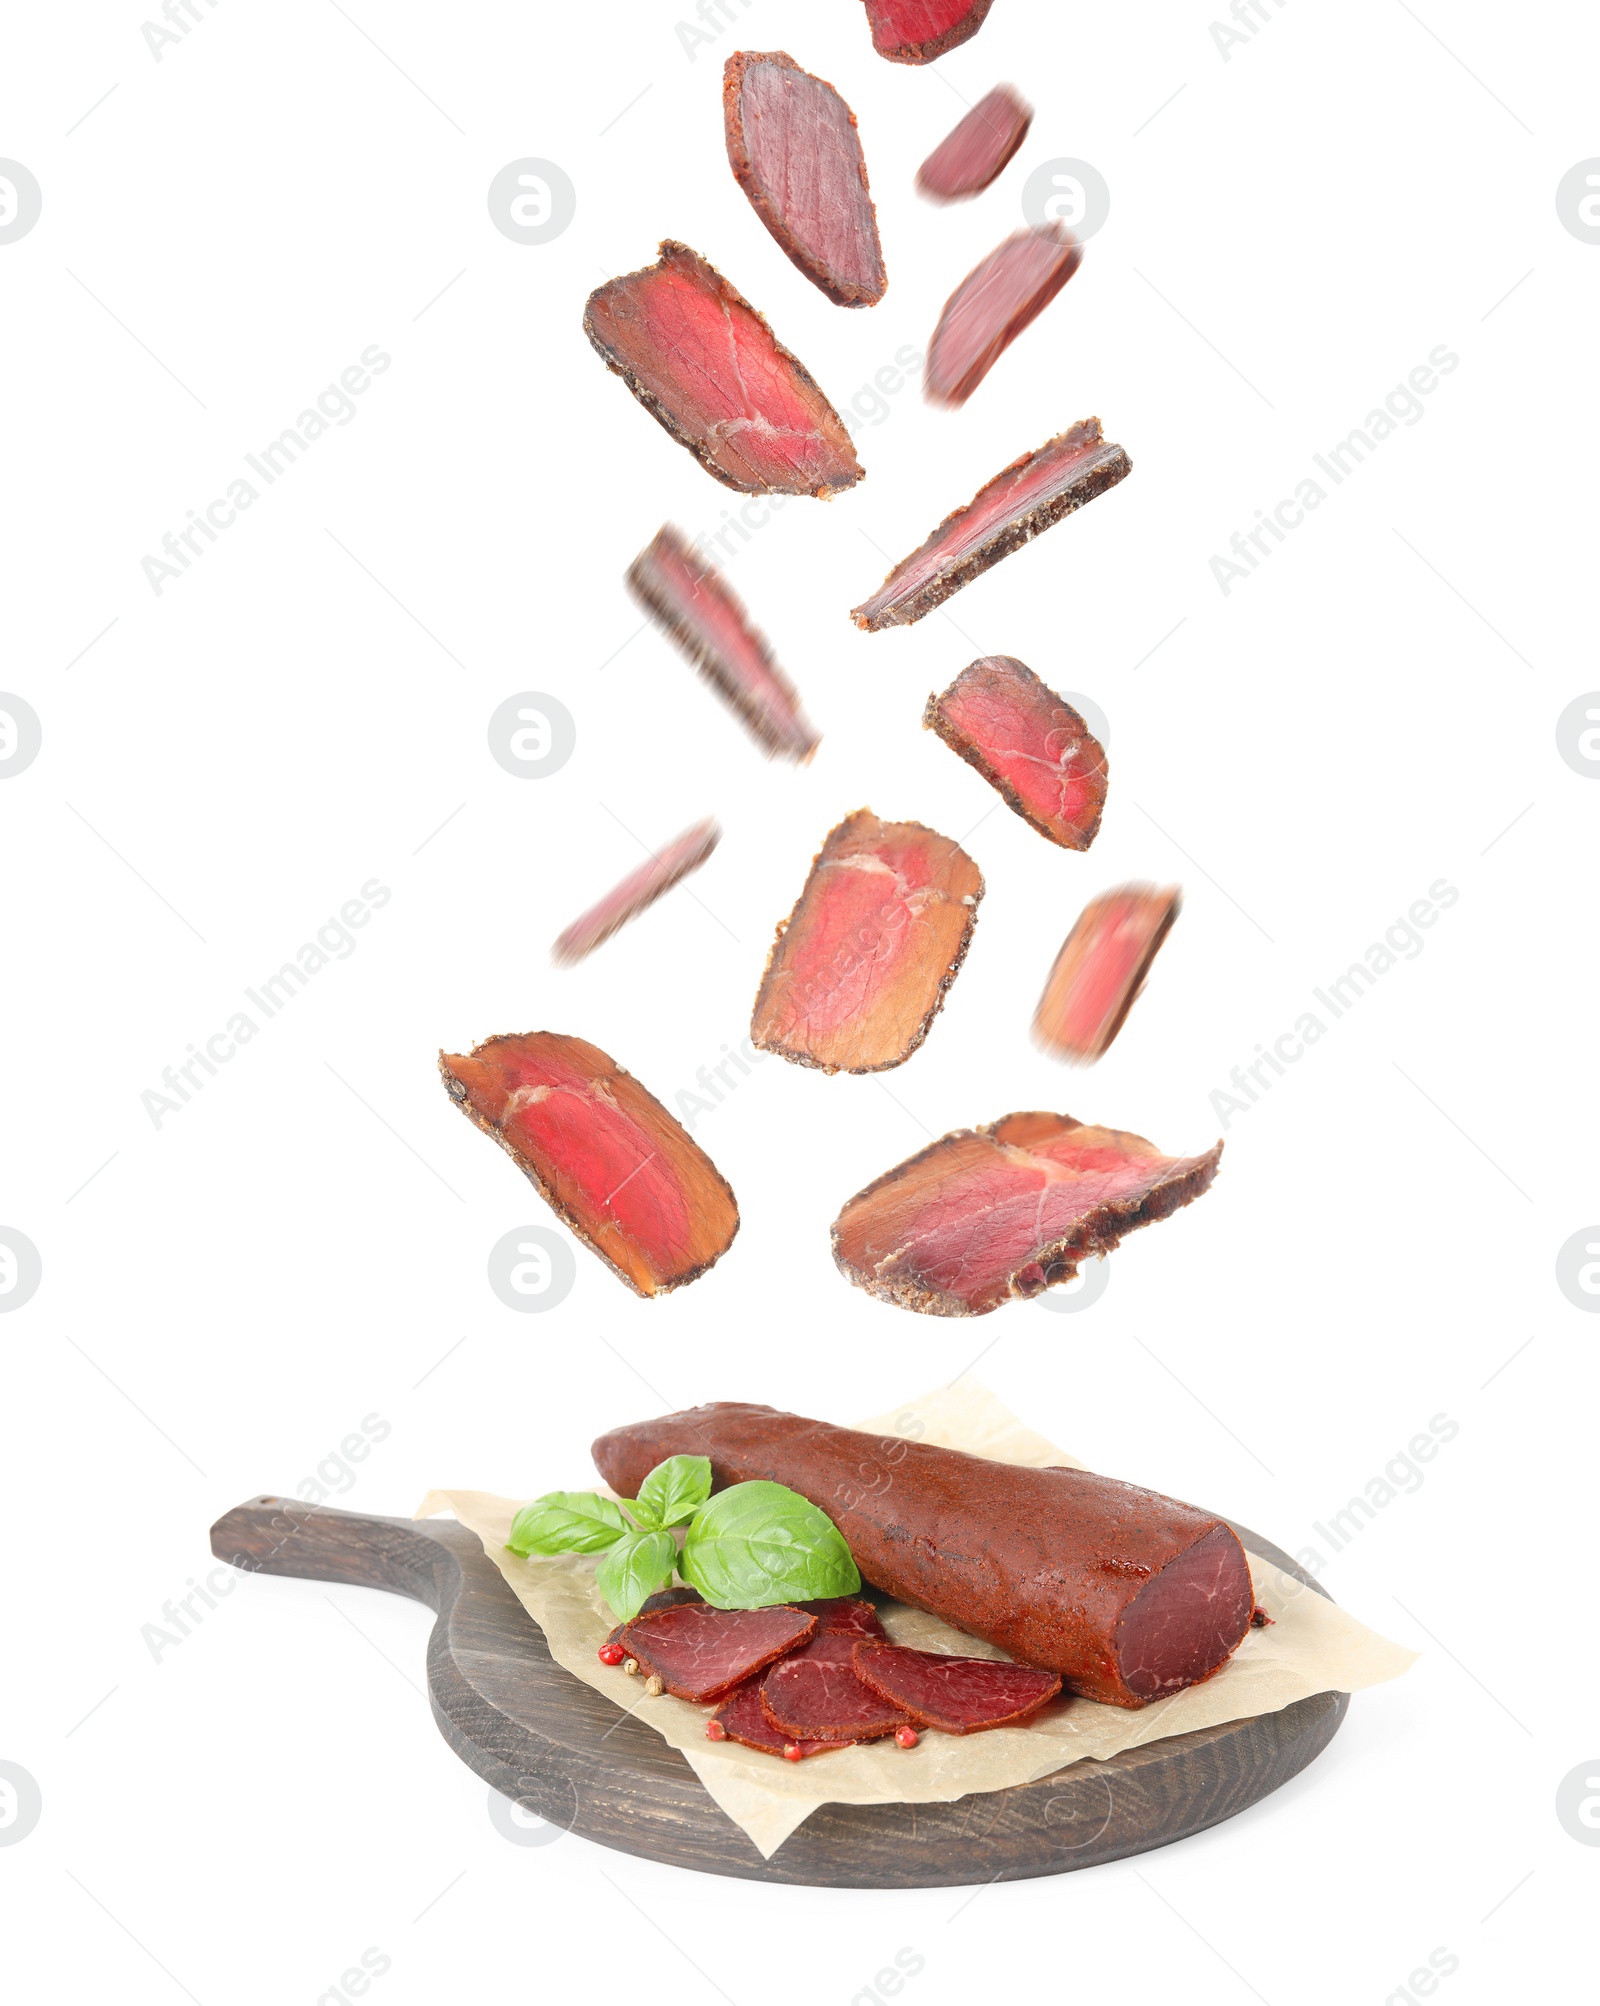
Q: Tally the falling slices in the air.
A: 13